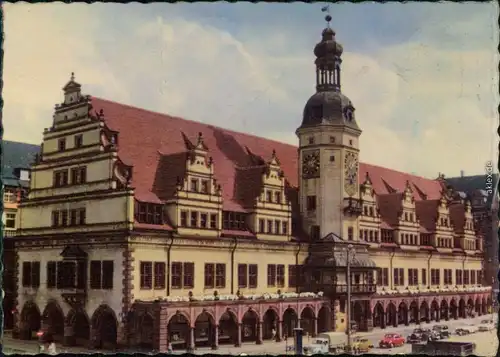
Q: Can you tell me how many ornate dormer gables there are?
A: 6